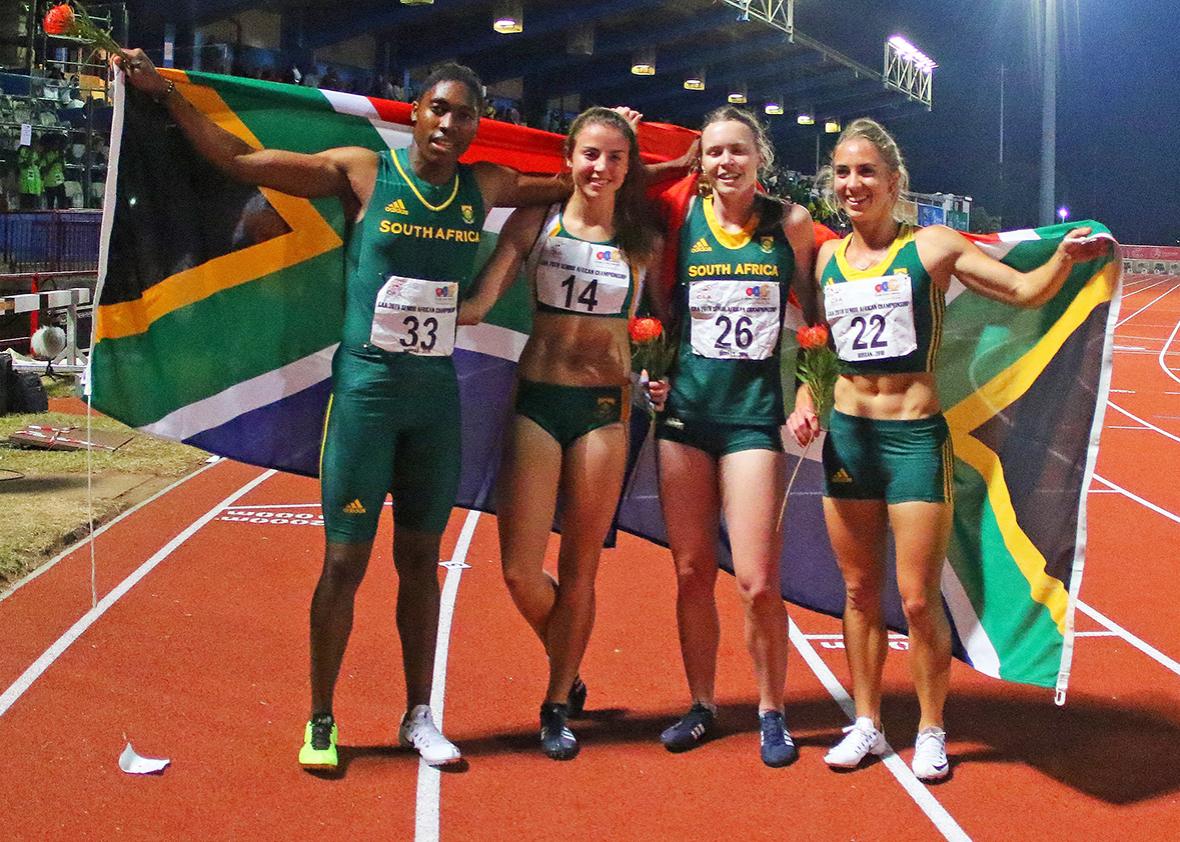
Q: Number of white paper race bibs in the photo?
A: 4